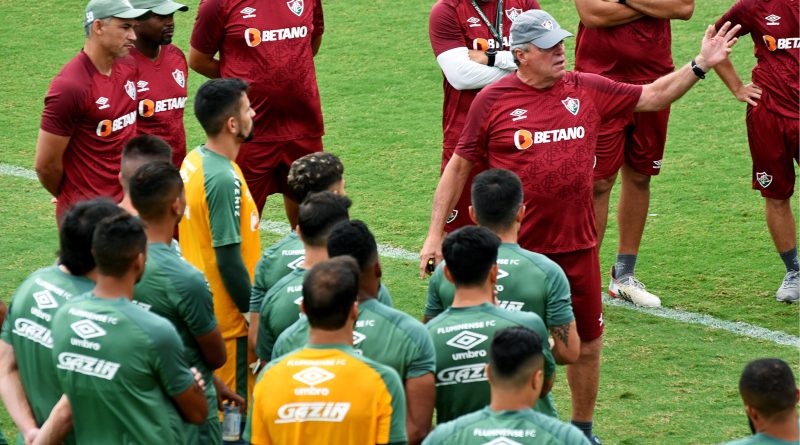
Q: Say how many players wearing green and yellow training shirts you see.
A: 2